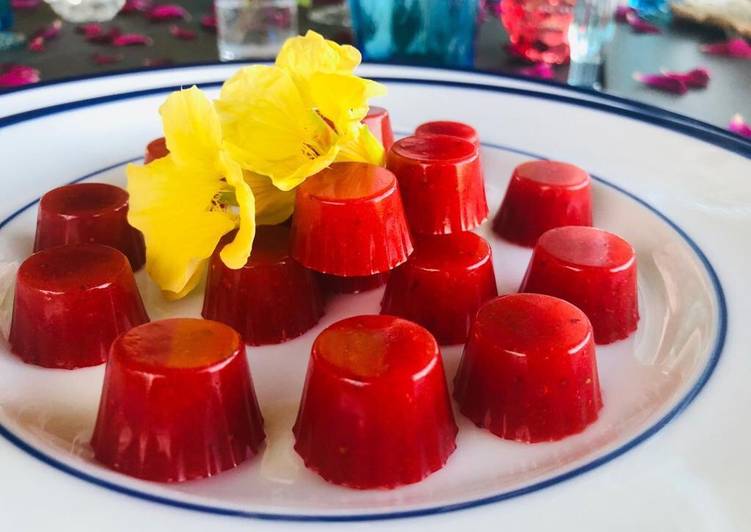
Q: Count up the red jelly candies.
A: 15